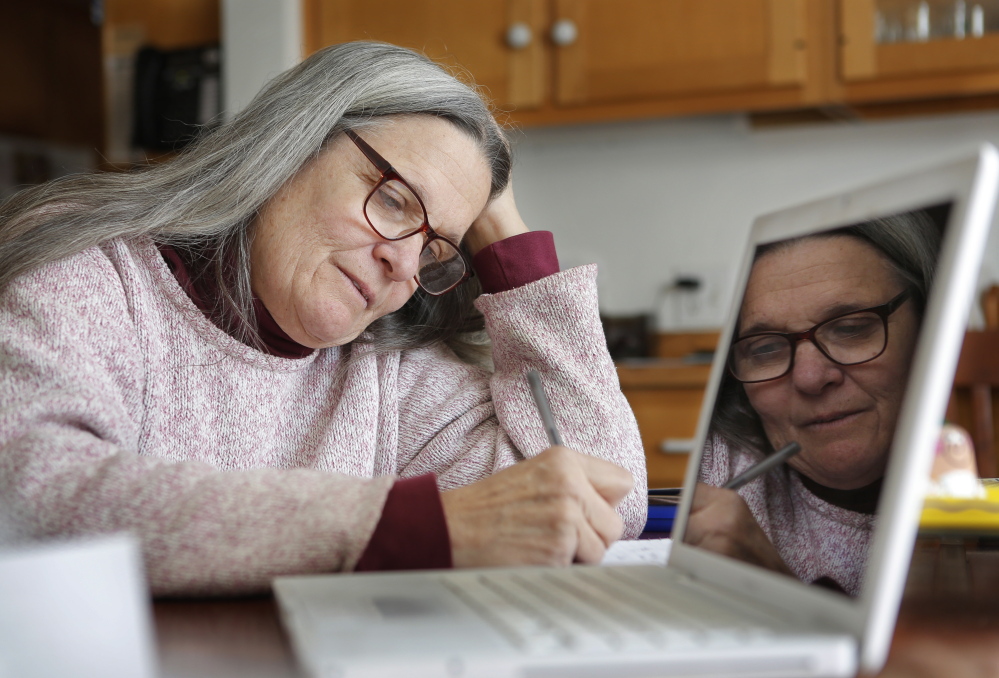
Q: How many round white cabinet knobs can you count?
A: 2